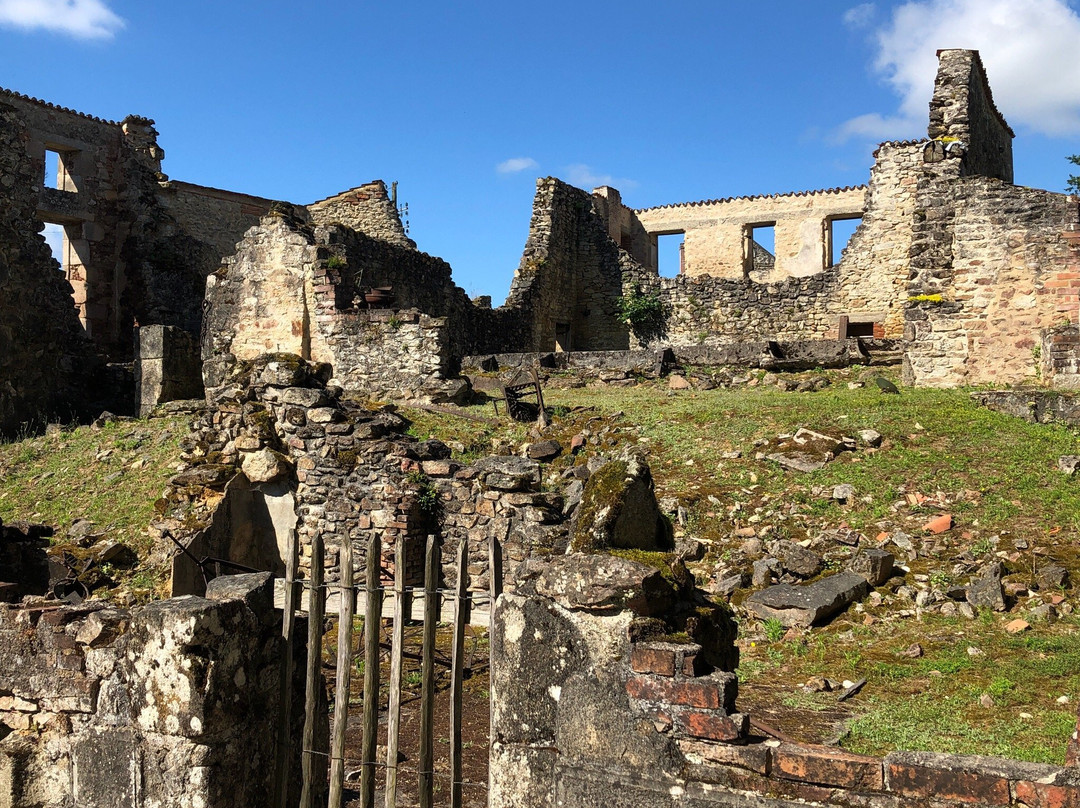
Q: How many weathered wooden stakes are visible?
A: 8